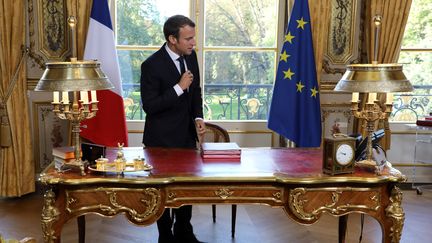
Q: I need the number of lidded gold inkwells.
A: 2